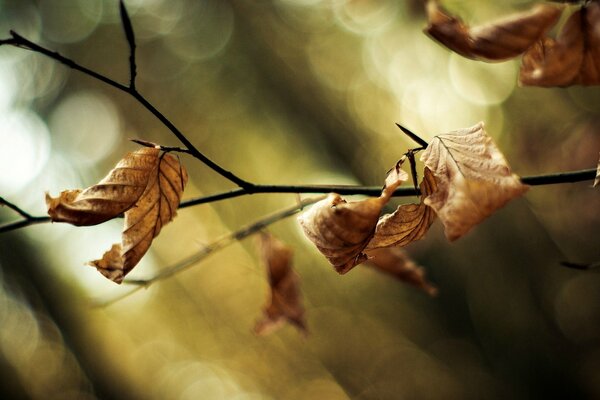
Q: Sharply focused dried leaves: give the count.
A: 5